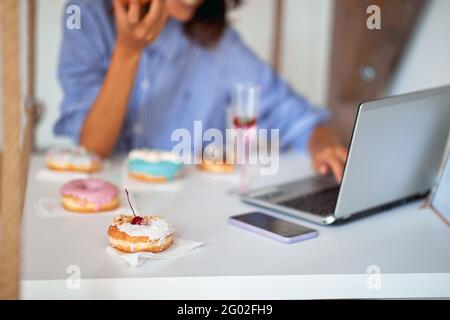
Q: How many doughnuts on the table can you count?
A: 5